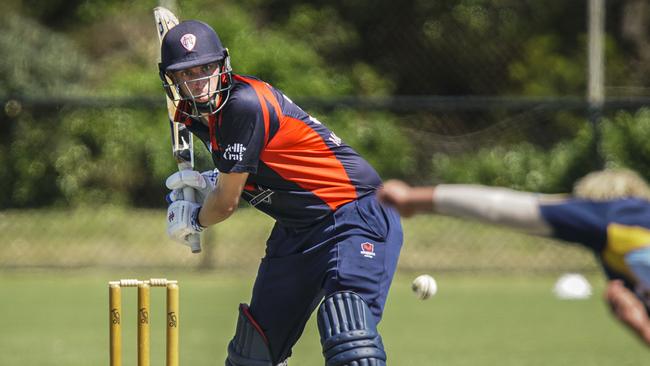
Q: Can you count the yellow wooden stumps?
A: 3